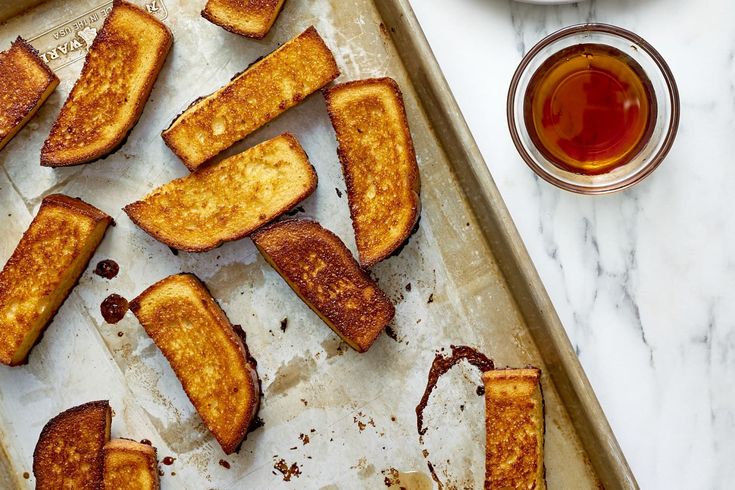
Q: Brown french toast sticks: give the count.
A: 12